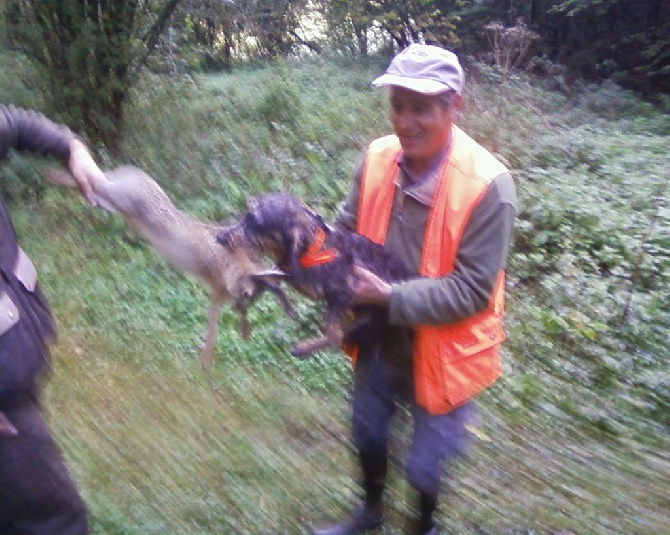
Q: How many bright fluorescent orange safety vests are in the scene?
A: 1